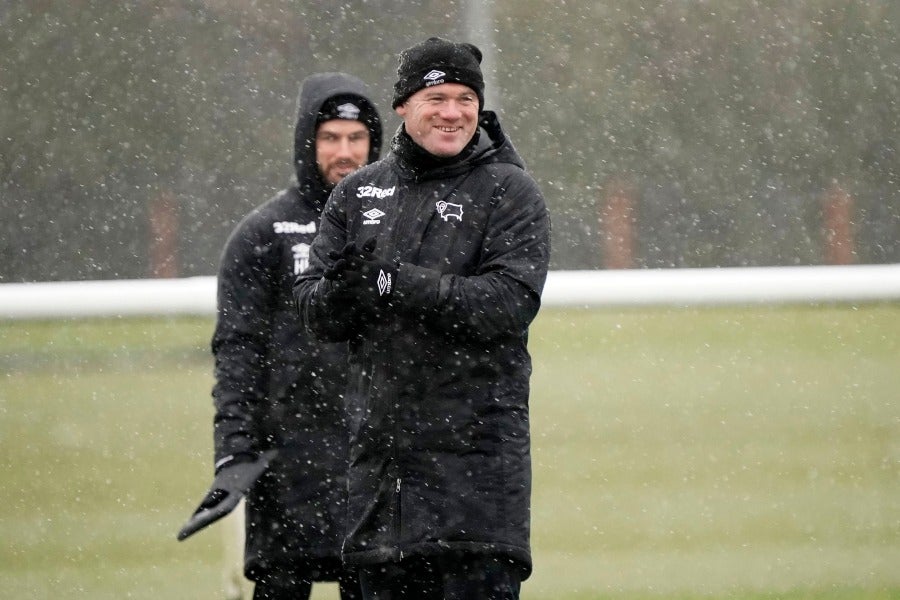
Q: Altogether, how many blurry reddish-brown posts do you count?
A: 3